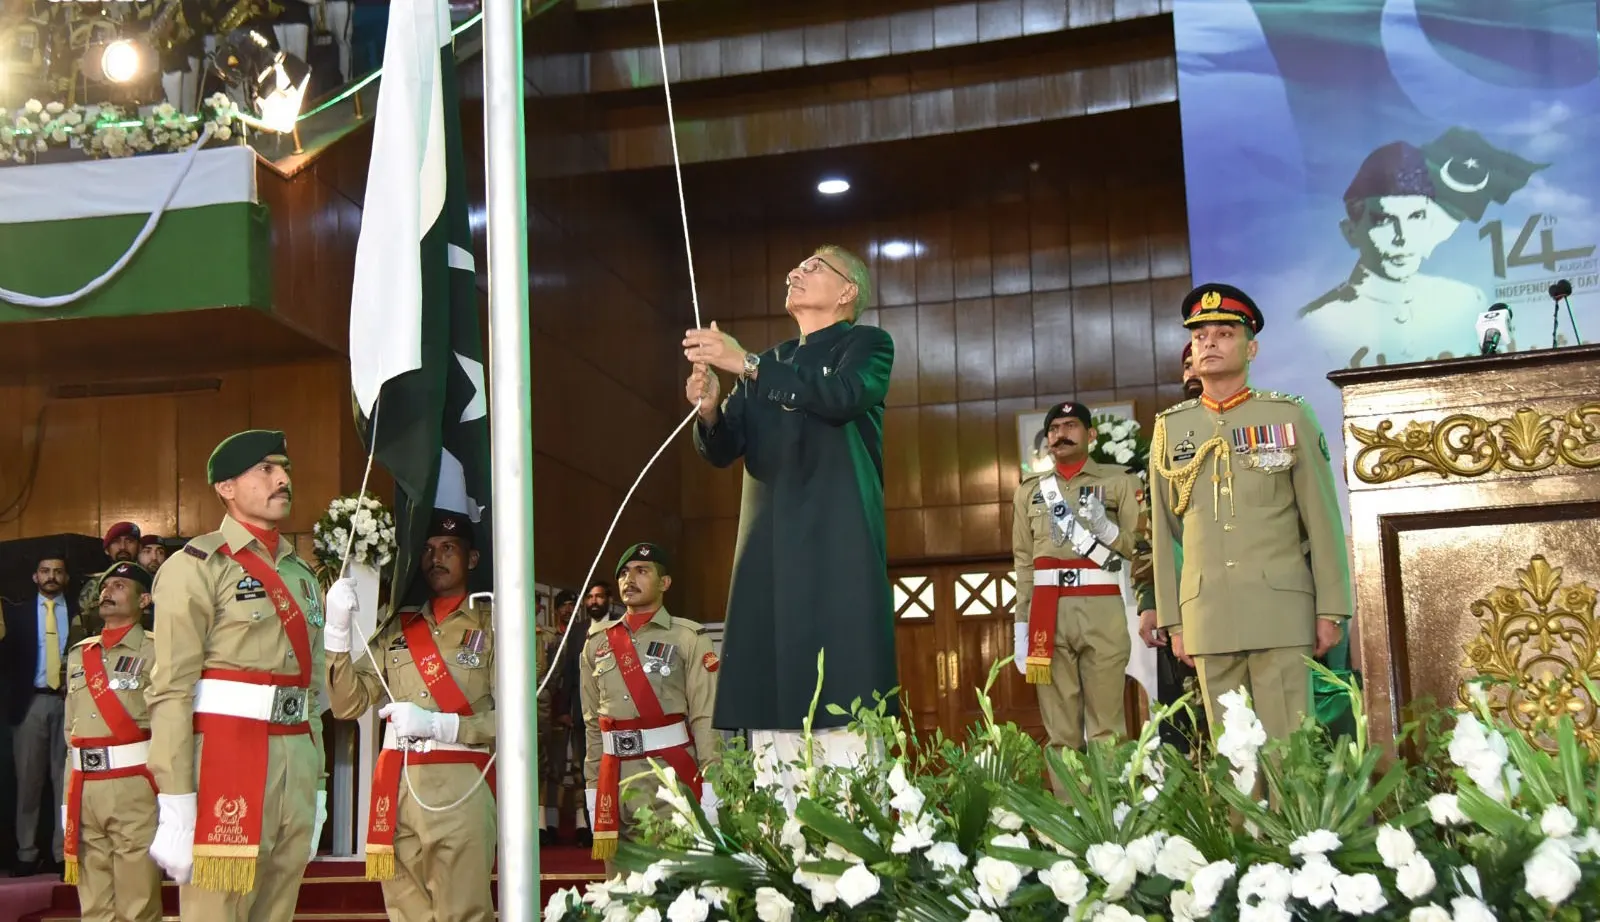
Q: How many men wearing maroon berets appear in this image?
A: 3